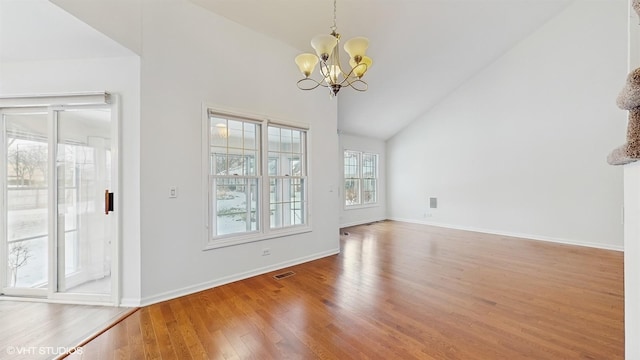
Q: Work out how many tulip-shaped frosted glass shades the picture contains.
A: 5